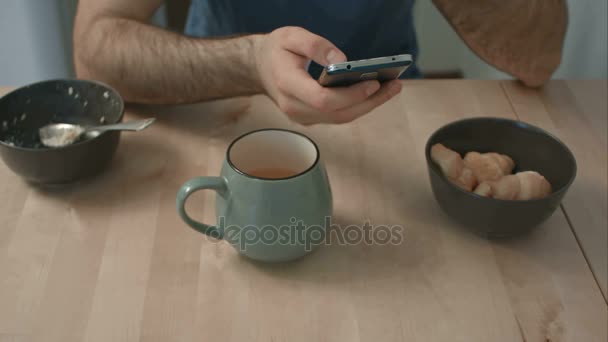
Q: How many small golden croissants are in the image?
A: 3